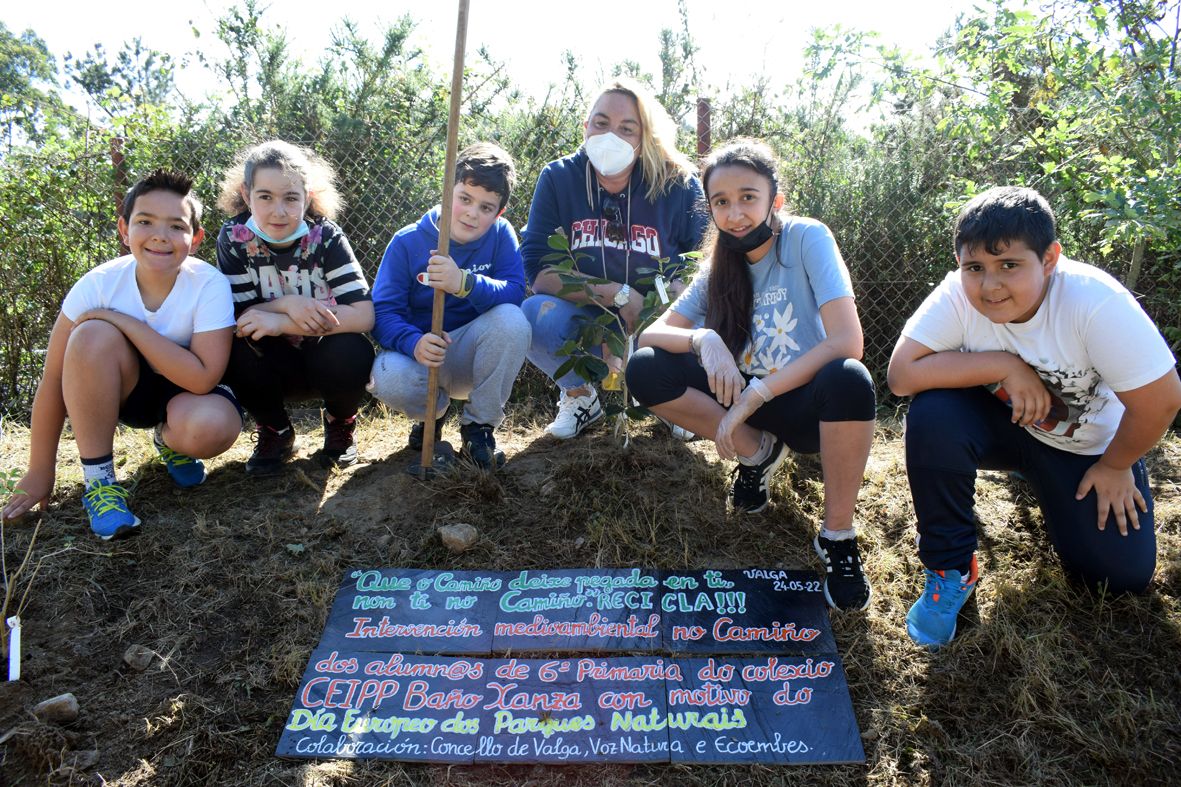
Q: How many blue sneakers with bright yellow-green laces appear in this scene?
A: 2